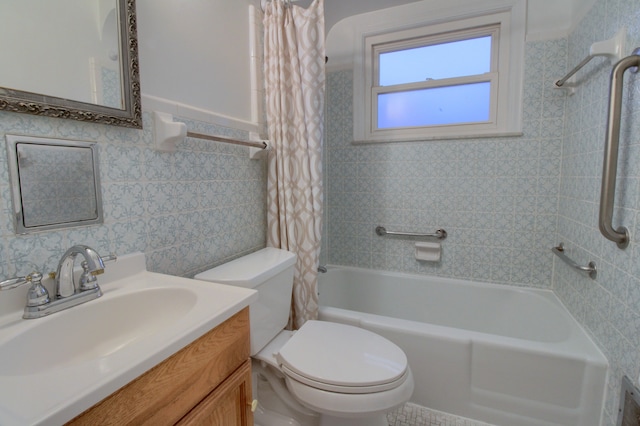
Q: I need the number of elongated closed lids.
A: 1